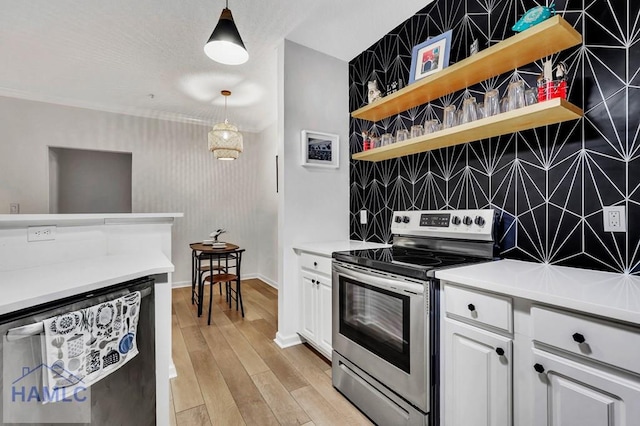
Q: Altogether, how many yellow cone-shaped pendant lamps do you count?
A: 0